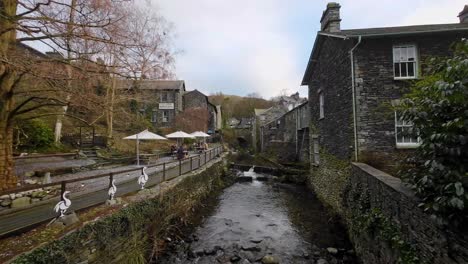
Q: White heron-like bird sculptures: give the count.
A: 3